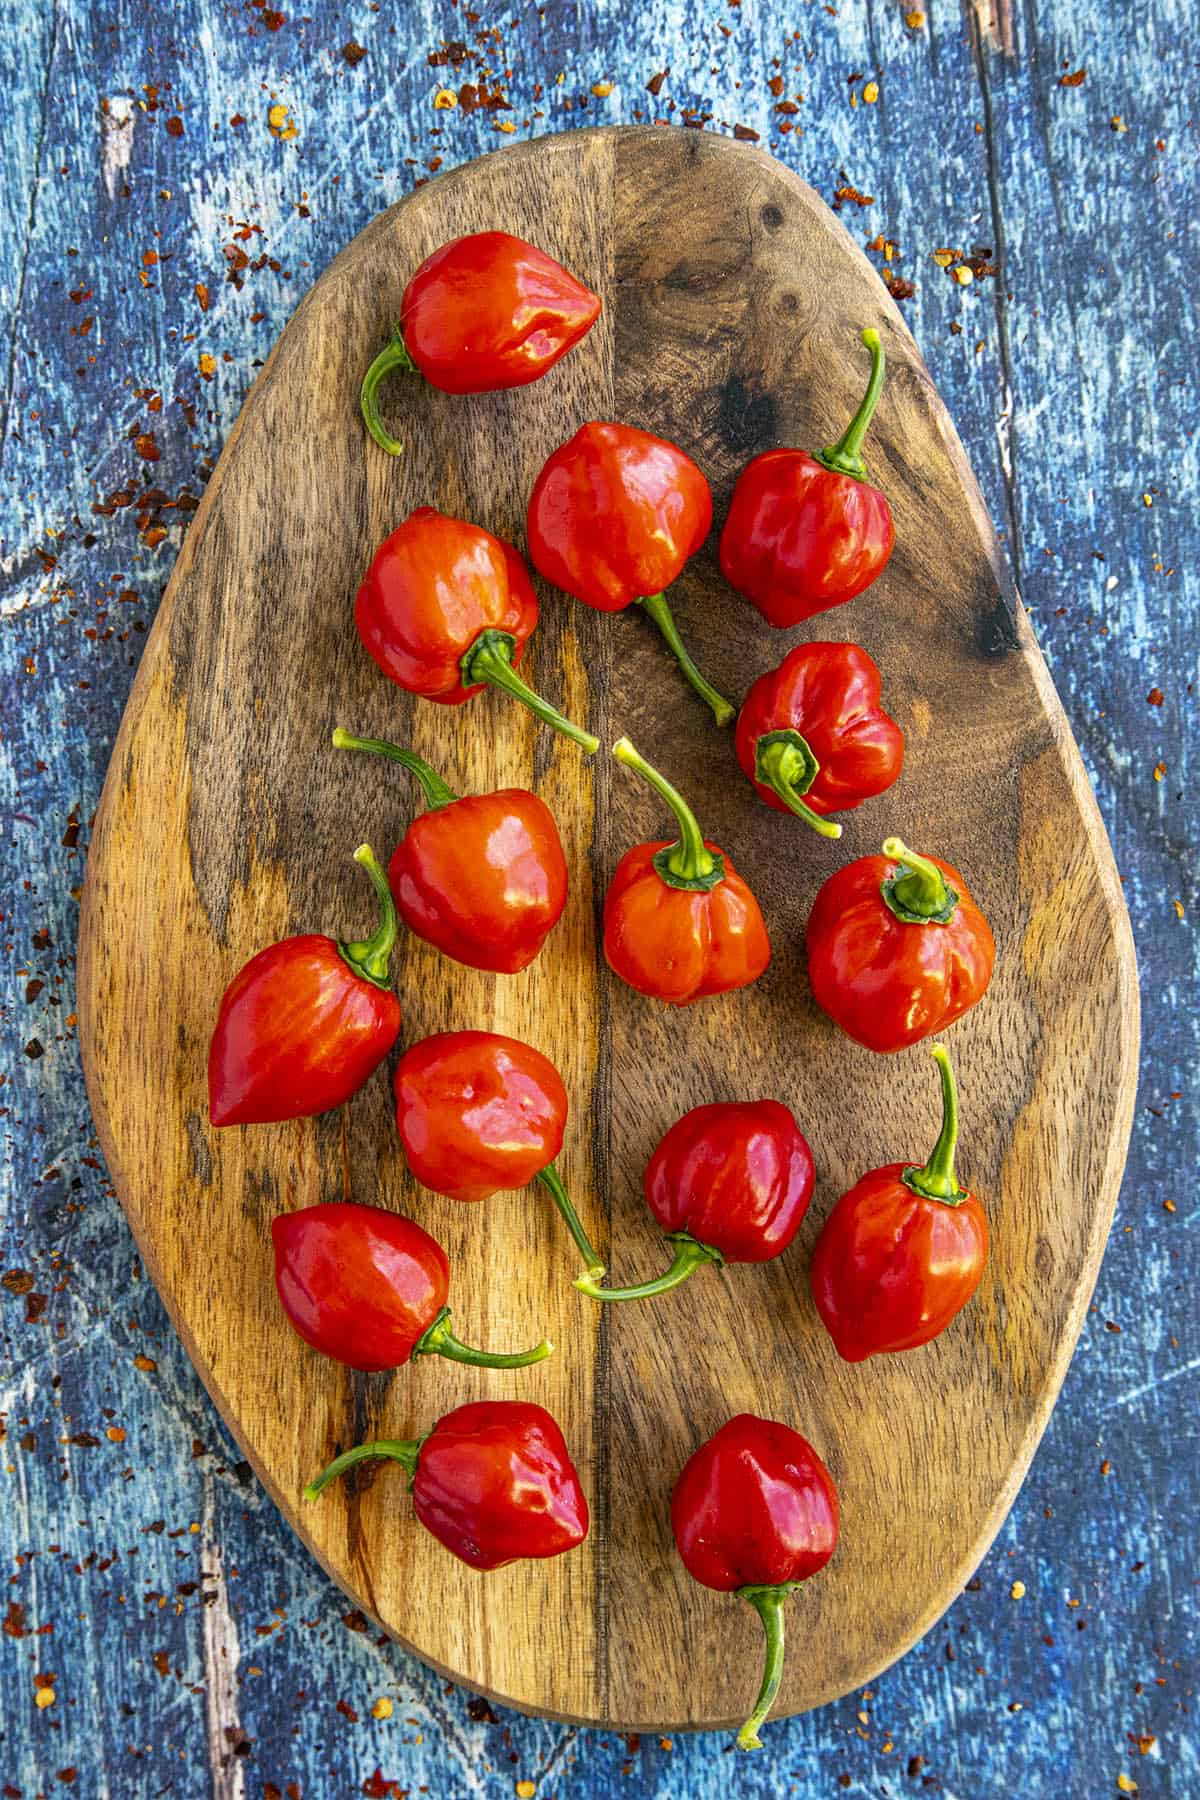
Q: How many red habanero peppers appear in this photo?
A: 15